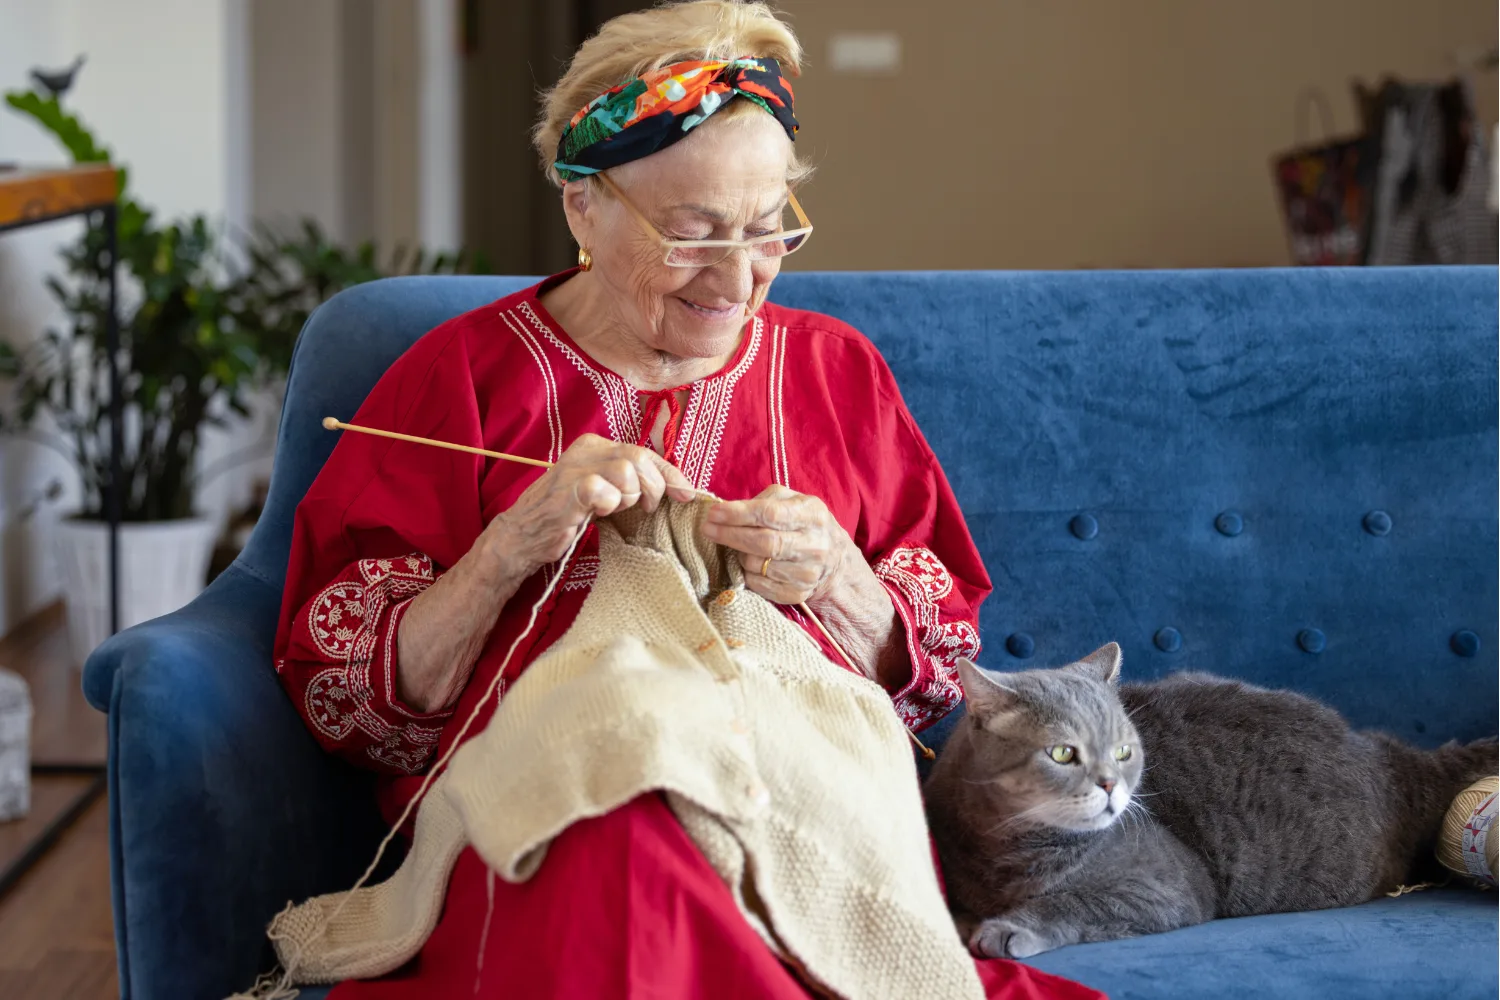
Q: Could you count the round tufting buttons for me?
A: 7